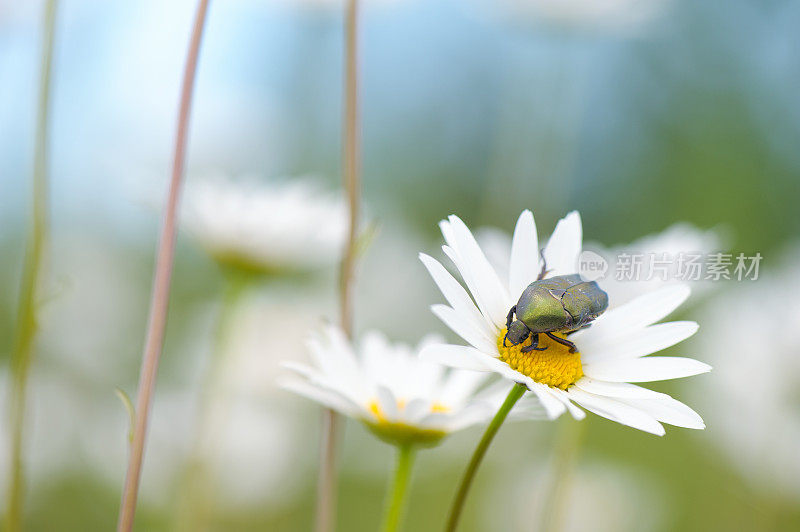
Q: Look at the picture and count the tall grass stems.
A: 3